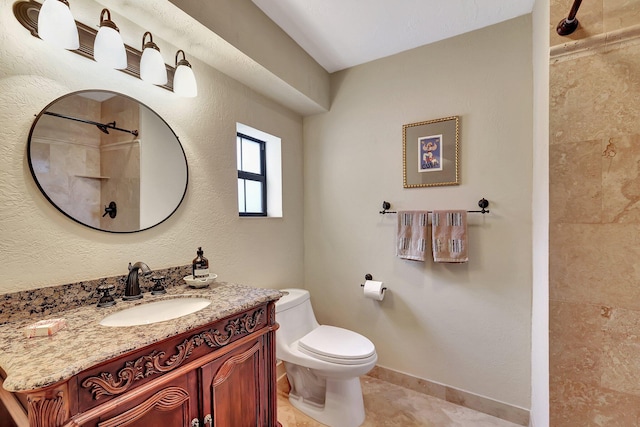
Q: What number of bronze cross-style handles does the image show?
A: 2